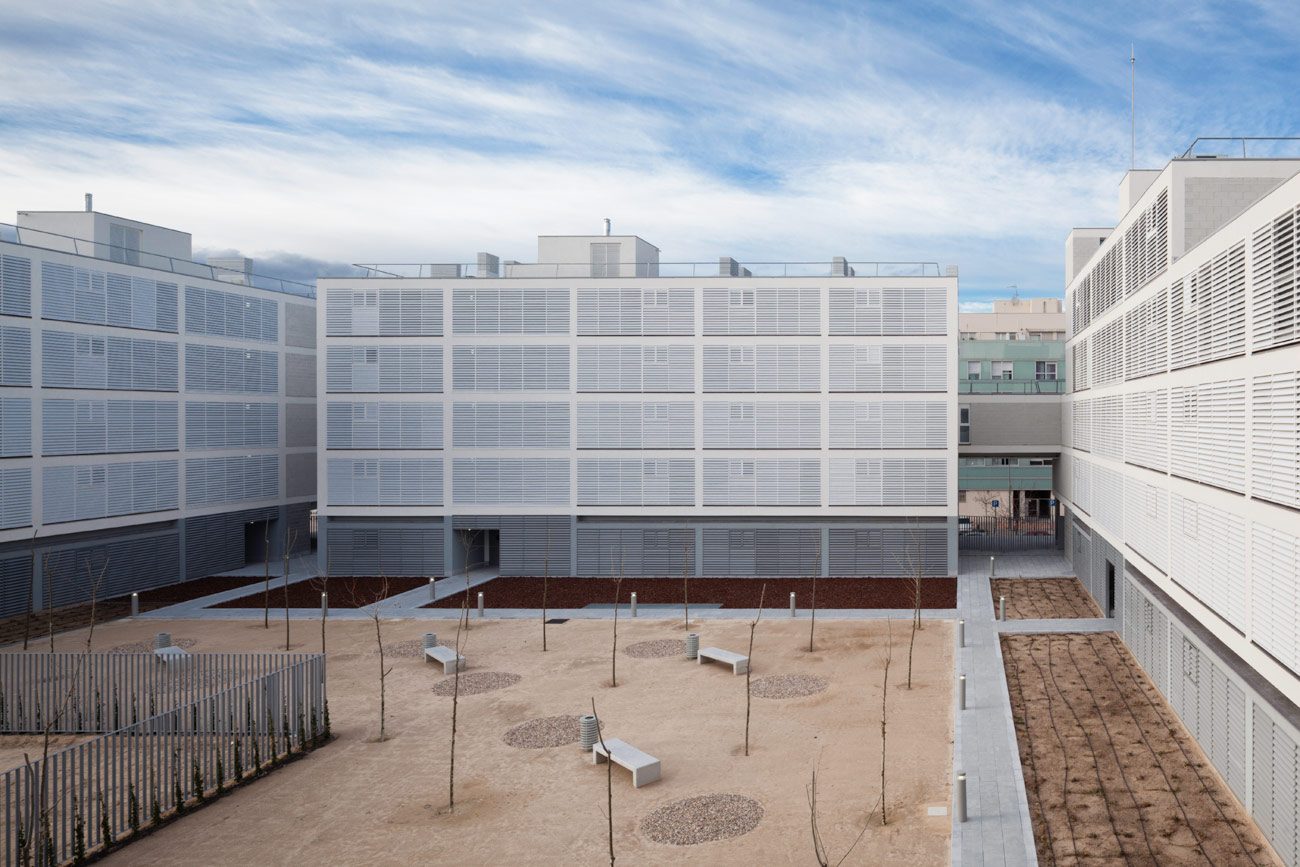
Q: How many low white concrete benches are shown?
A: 4